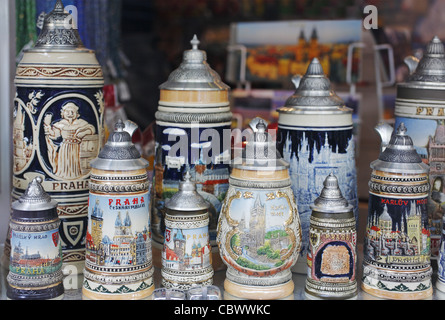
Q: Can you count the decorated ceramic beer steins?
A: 10